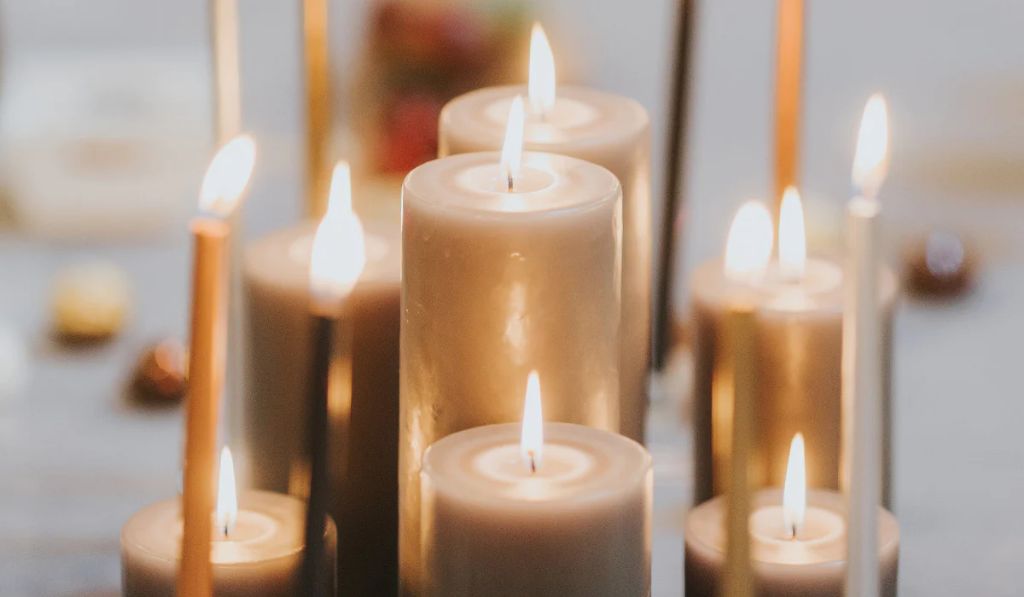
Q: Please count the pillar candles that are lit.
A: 7